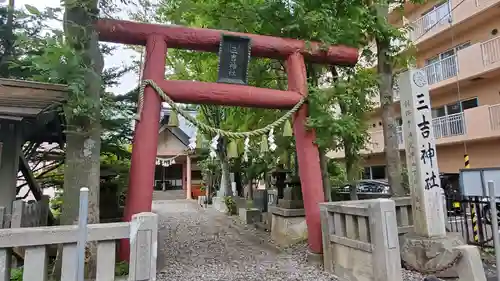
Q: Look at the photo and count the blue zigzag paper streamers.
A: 0